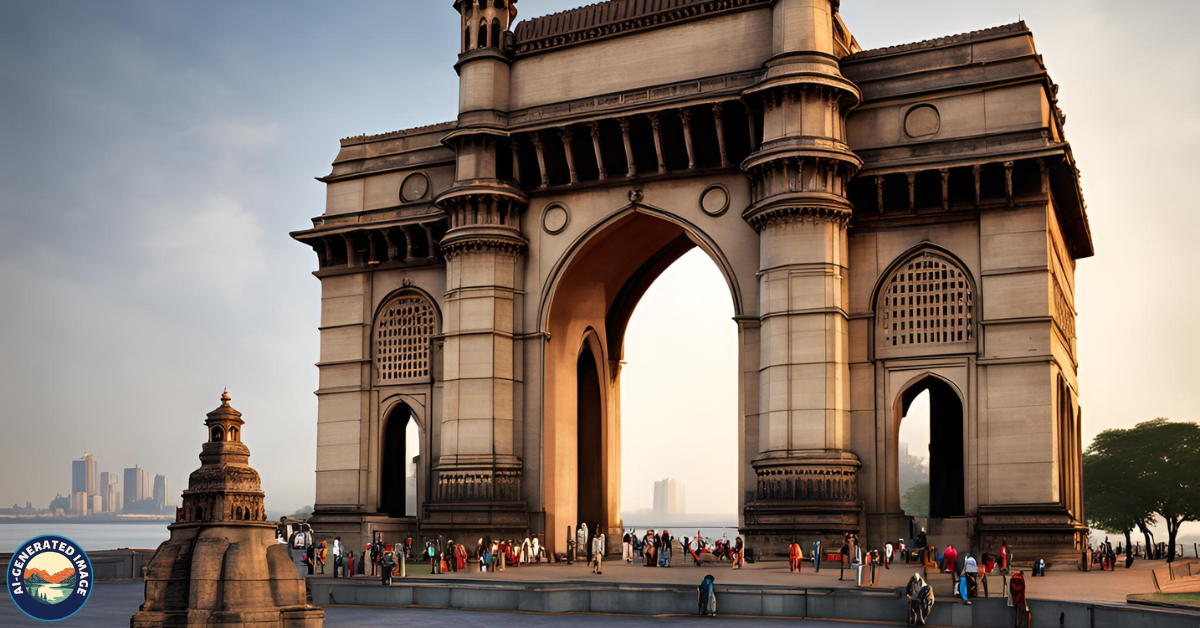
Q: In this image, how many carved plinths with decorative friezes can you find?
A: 2